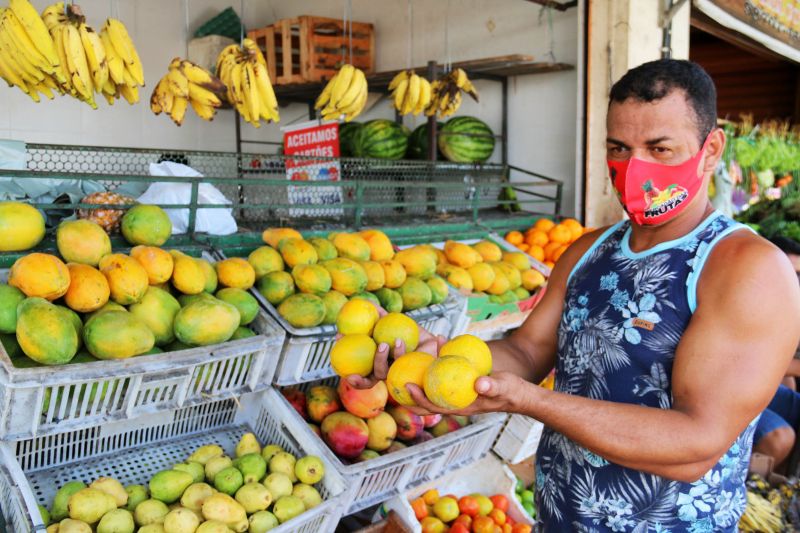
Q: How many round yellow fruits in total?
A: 6